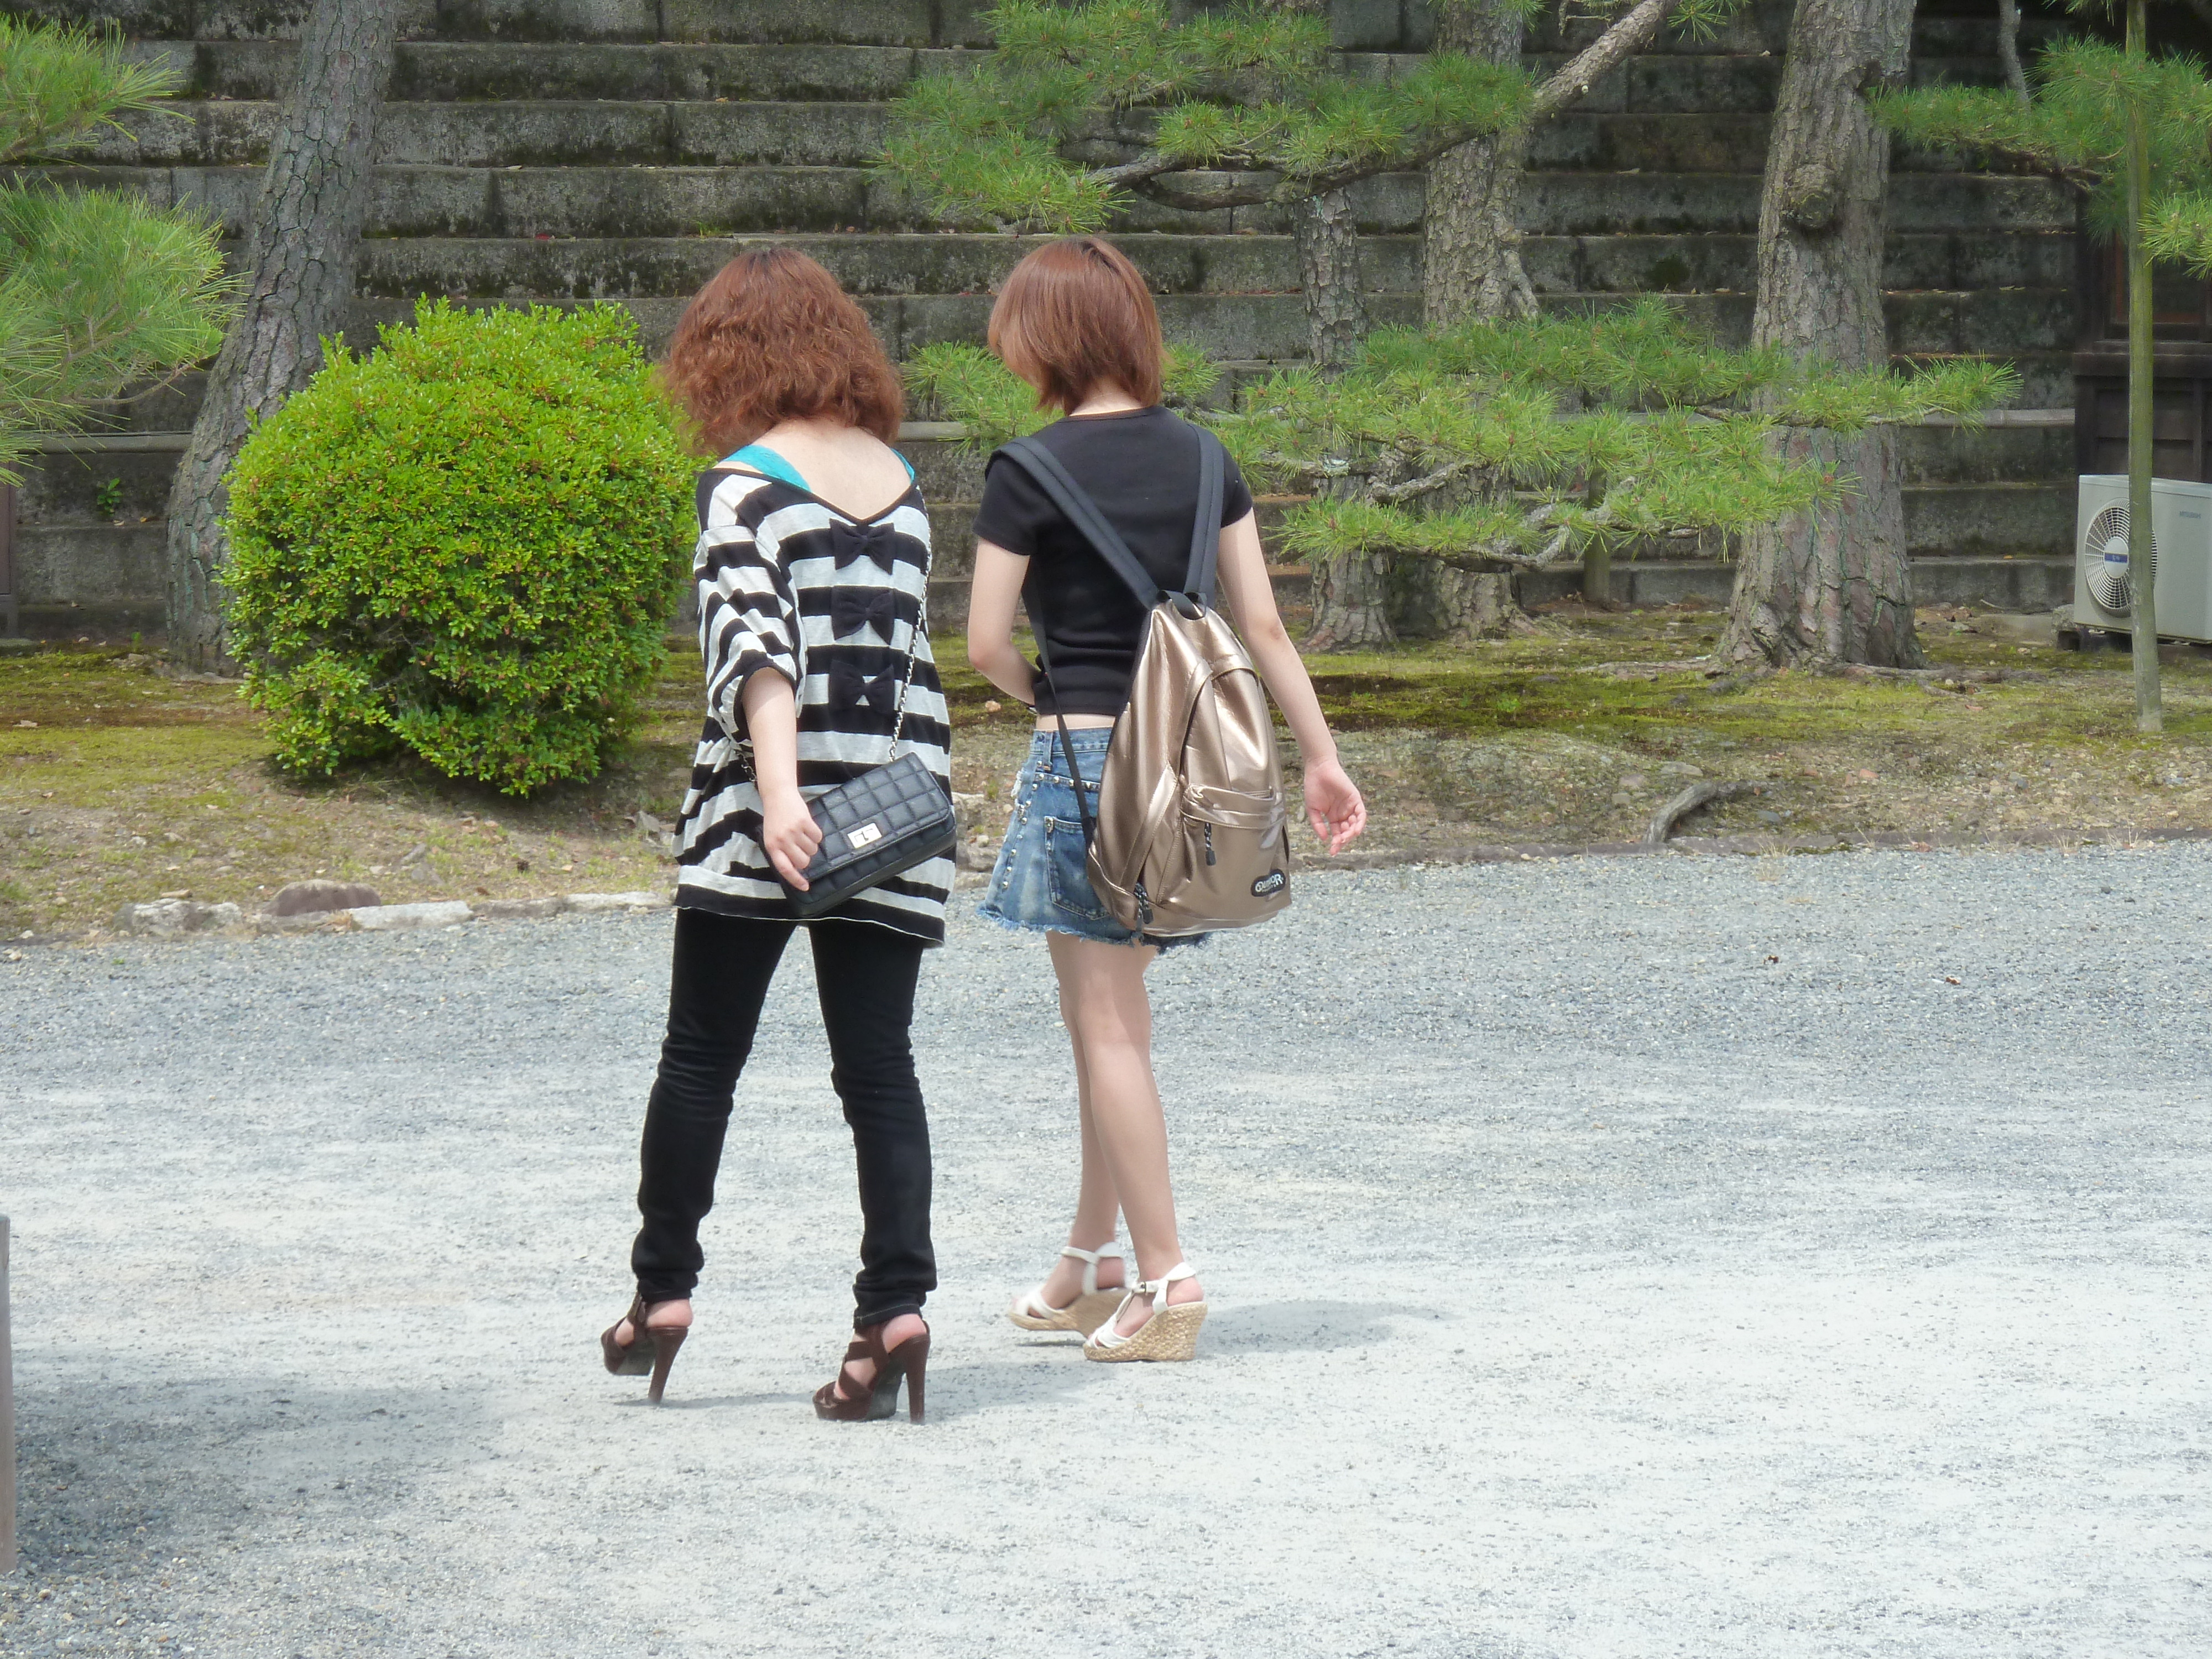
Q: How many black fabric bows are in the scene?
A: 3